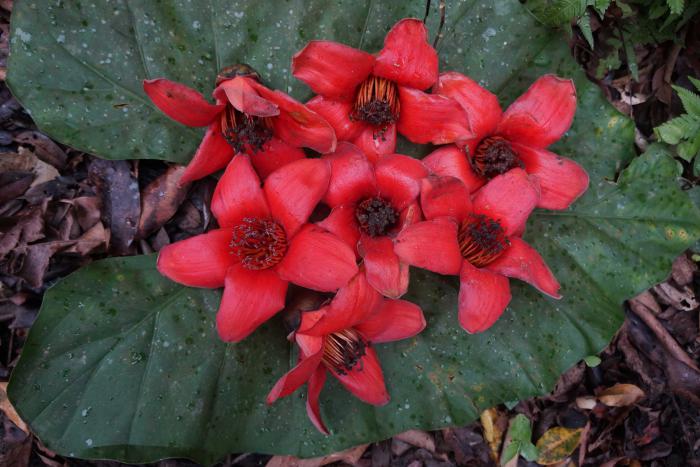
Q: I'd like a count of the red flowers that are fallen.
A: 7